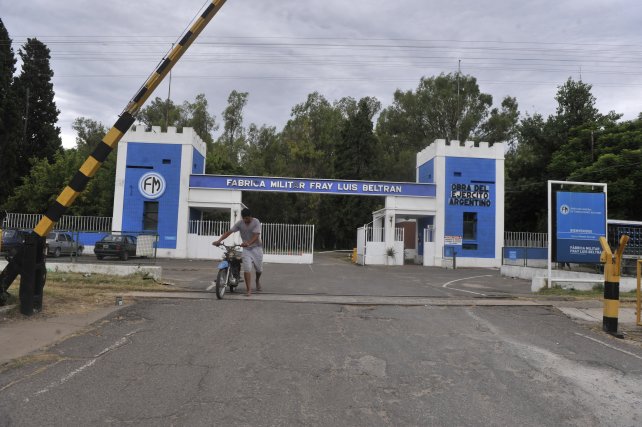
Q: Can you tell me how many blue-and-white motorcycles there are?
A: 1